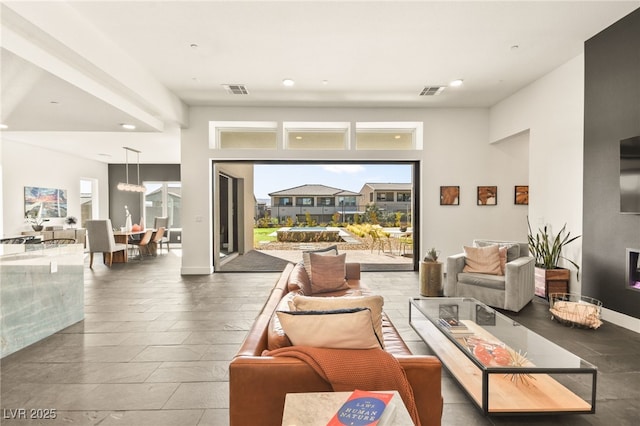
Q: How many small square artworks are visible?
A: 3